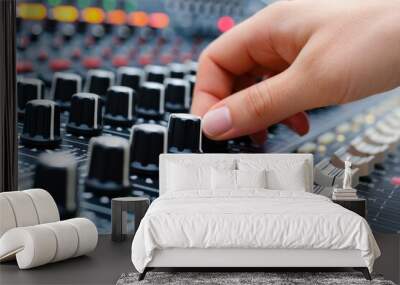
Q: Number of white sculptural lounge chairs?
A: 1